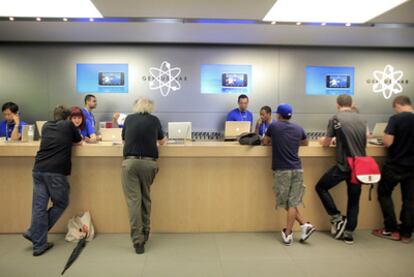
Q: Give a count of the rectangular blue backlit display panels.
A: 3